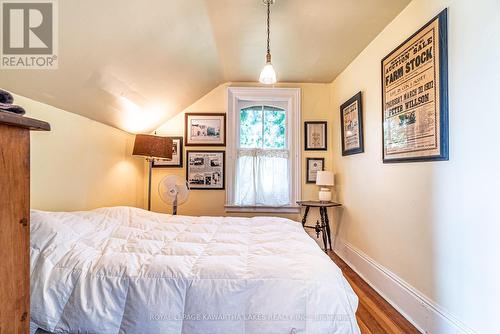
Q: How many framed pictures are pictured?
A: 7